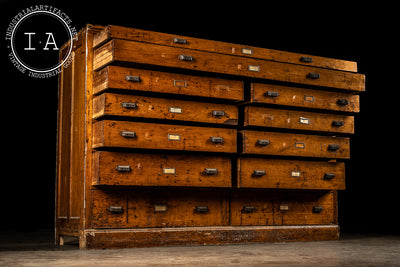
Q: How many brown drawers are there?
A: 12